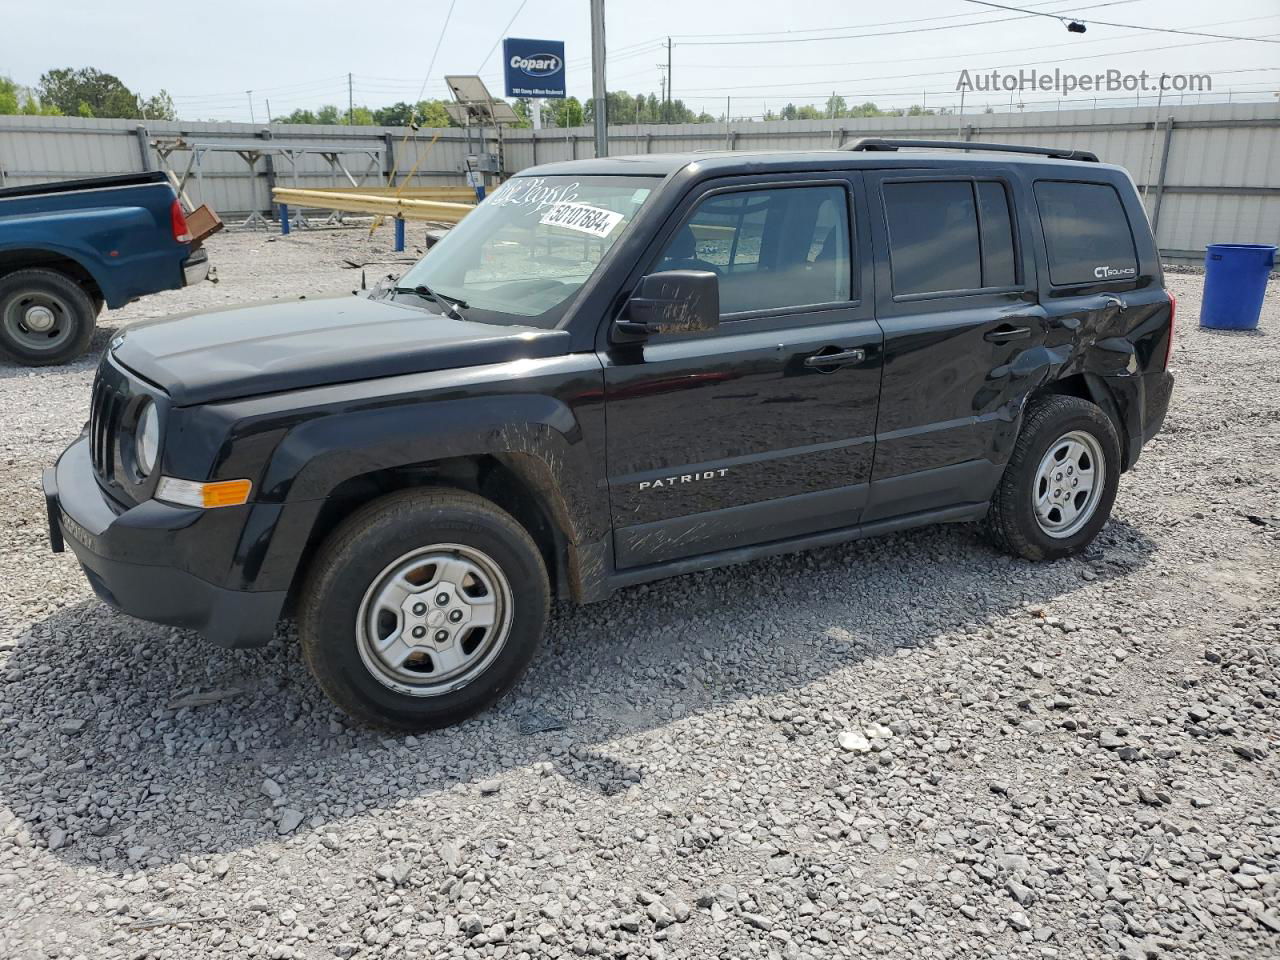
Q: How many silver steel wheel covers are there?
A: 2